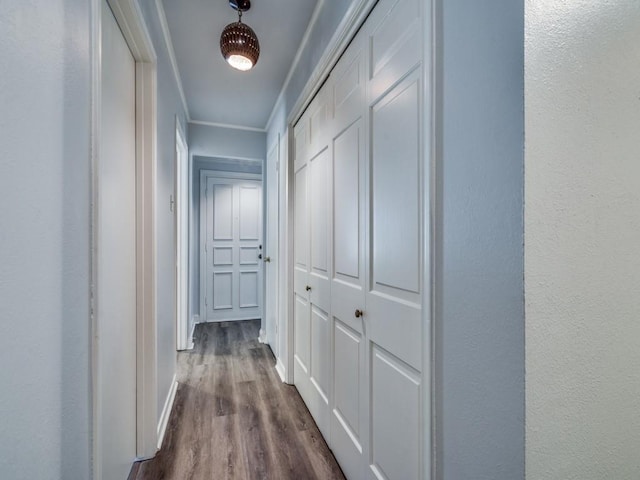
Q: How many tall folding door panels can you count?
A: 4